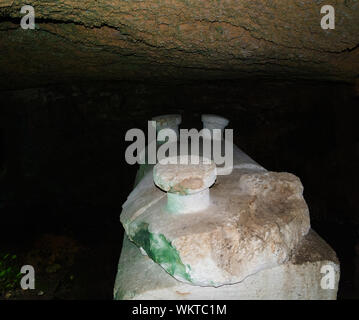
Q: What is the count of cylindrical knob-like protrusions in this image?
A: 3